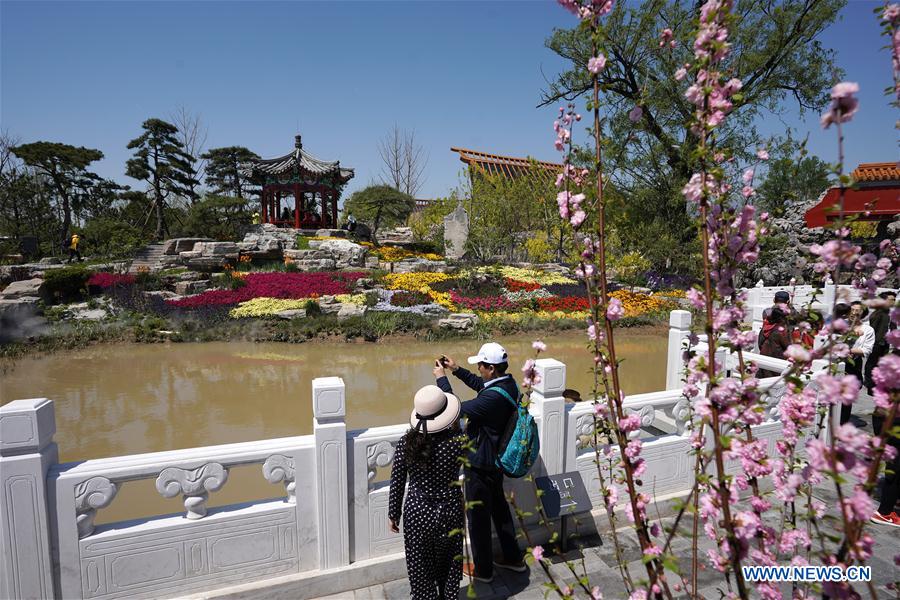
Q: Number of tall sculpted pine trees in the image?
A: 3